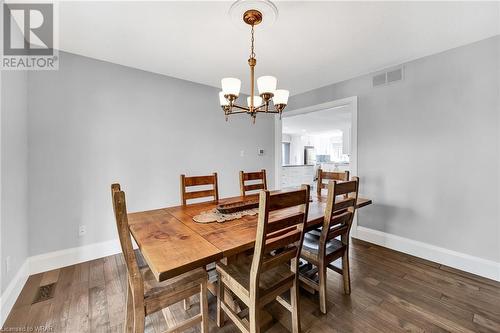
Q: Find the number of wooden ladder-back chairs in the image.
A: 6